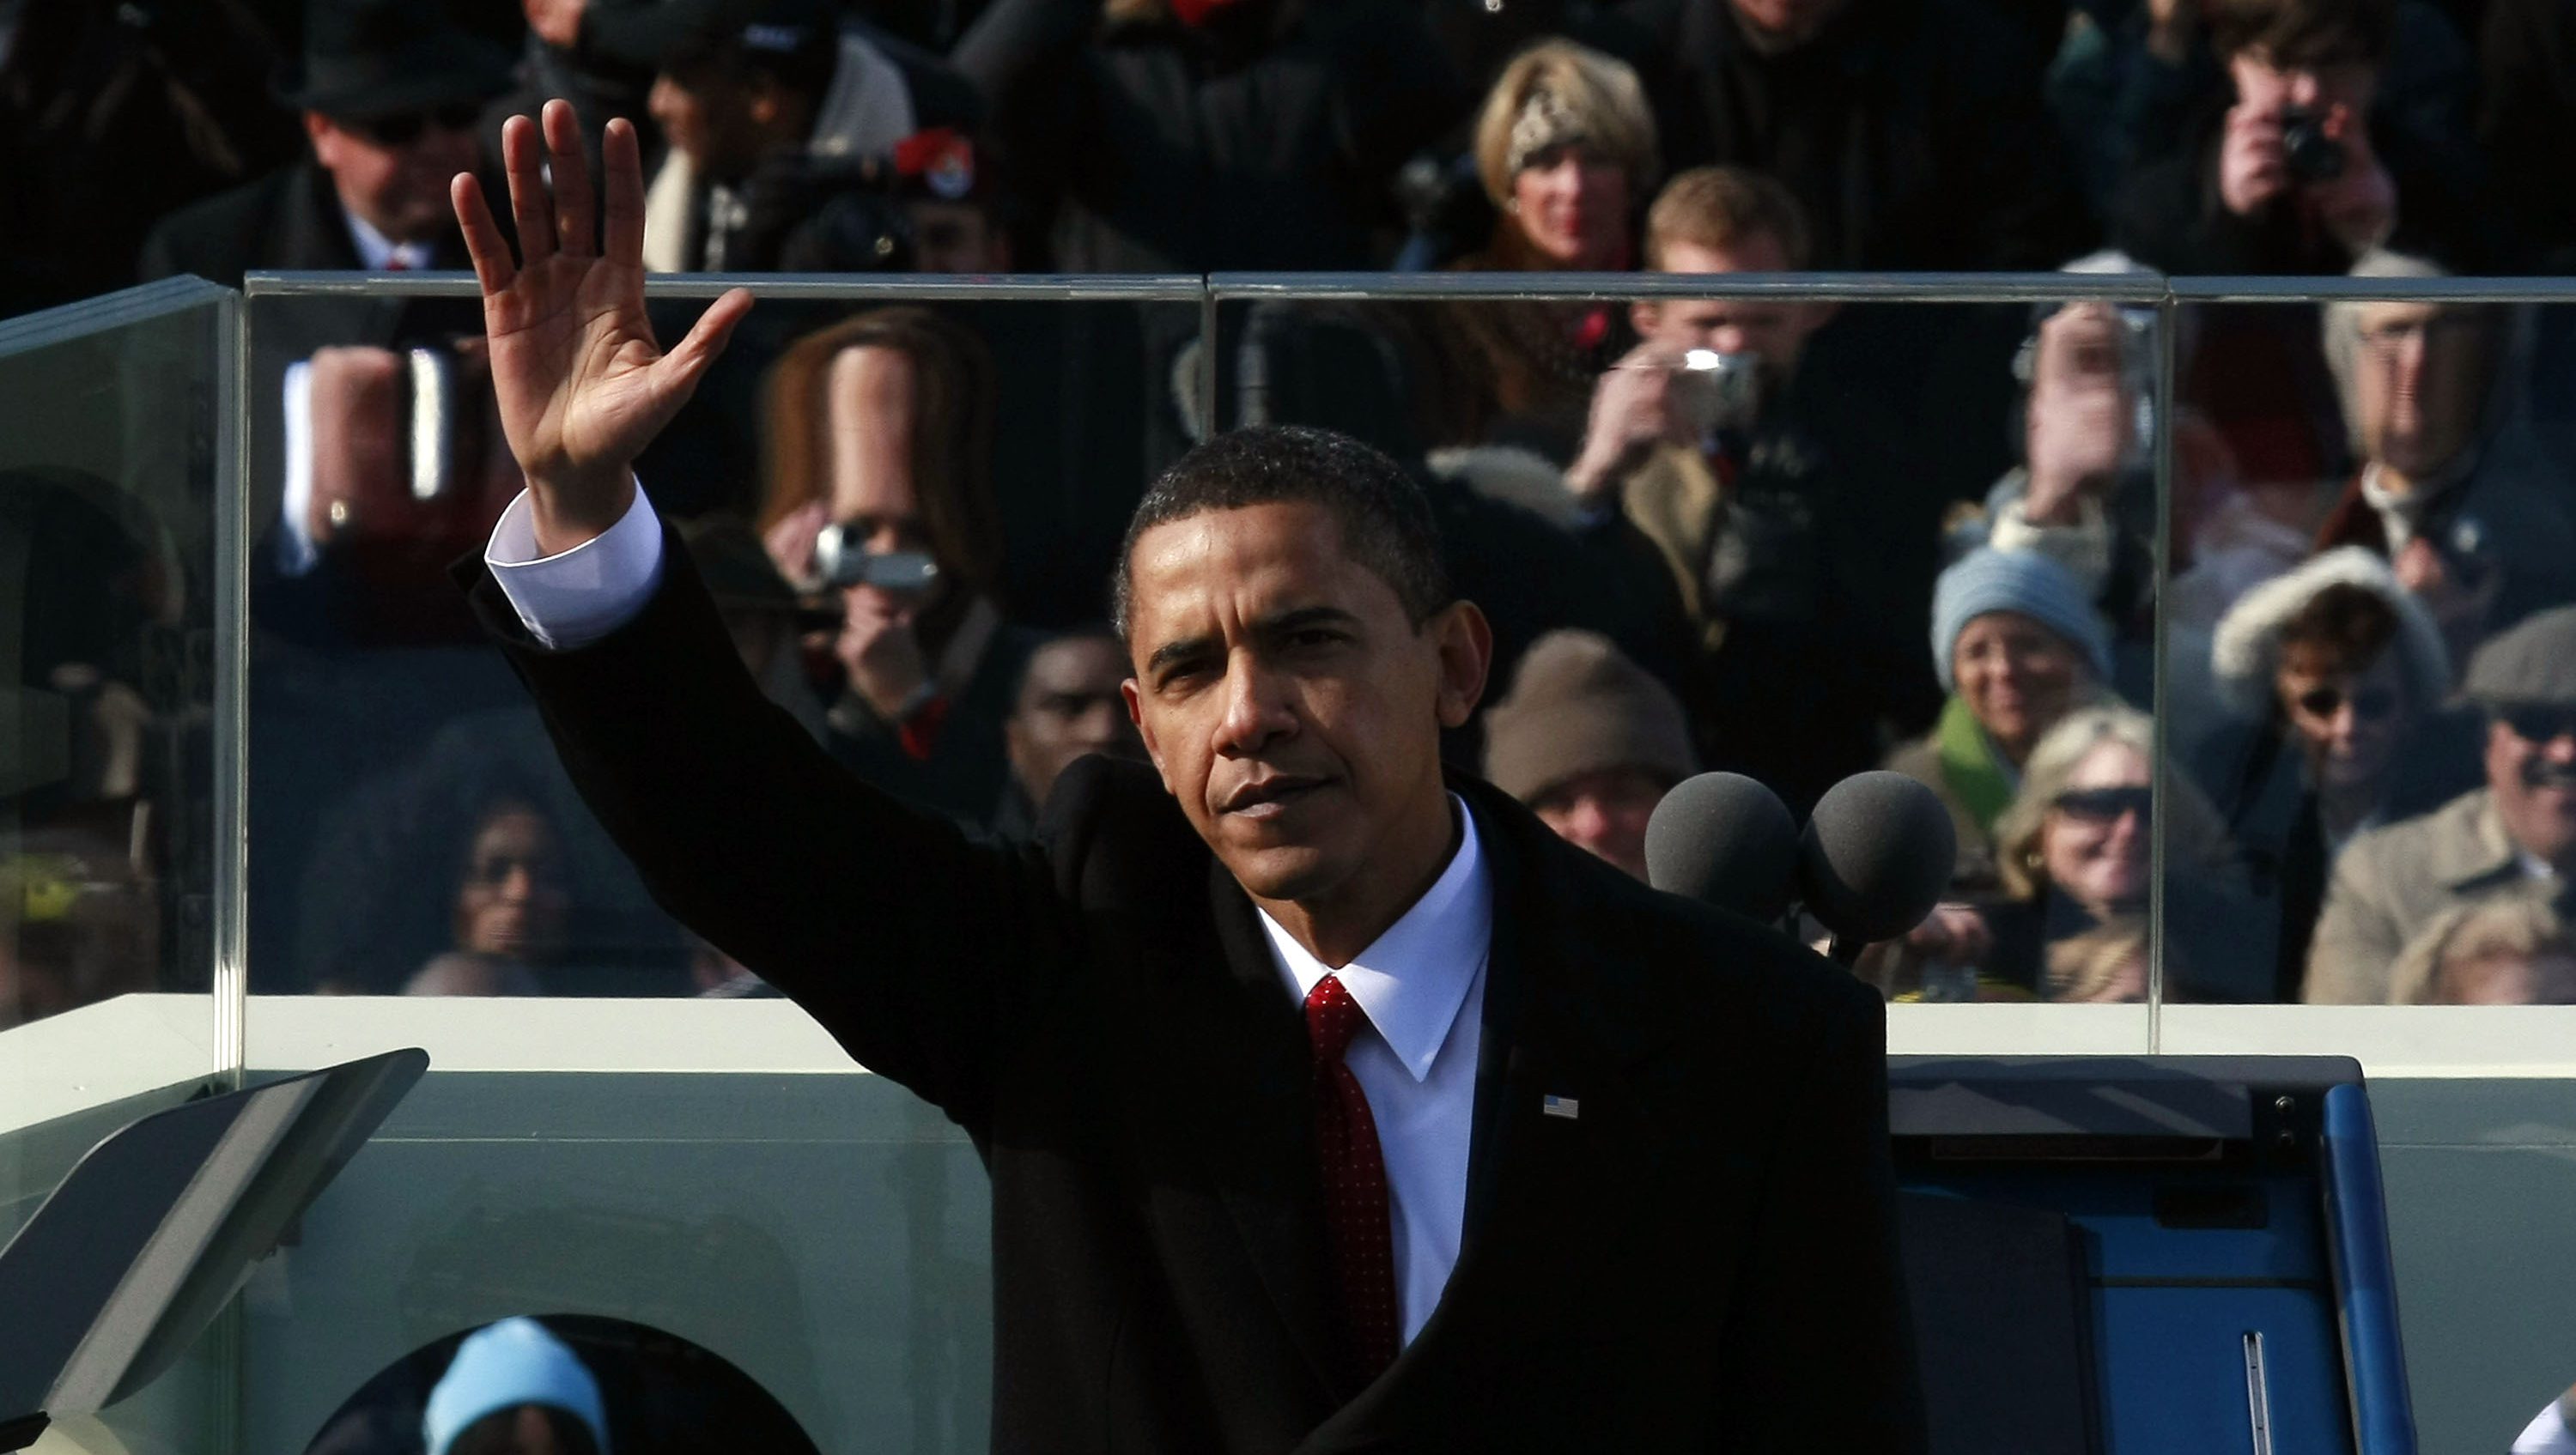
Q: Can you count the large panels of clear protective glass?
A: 4